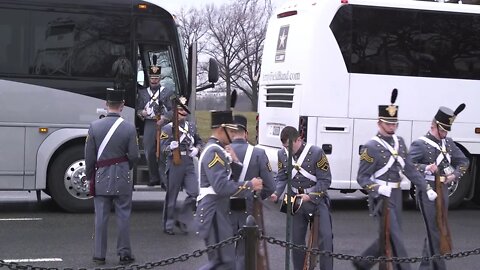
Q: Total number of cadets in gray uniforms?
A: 8